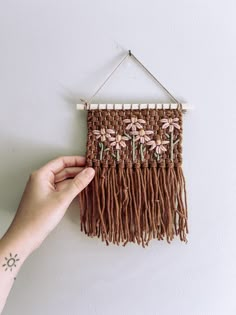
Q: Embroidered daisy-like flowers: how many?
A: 6